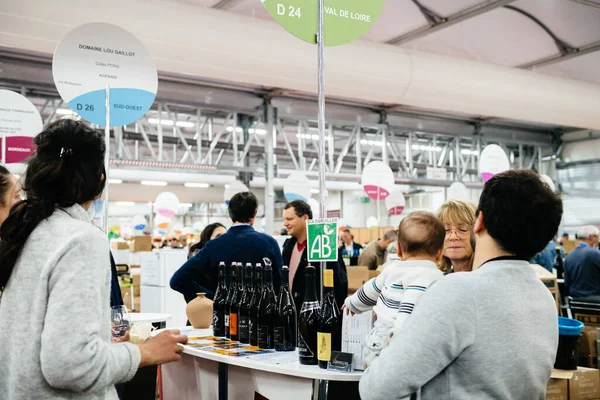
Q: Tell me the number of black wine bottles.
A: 9